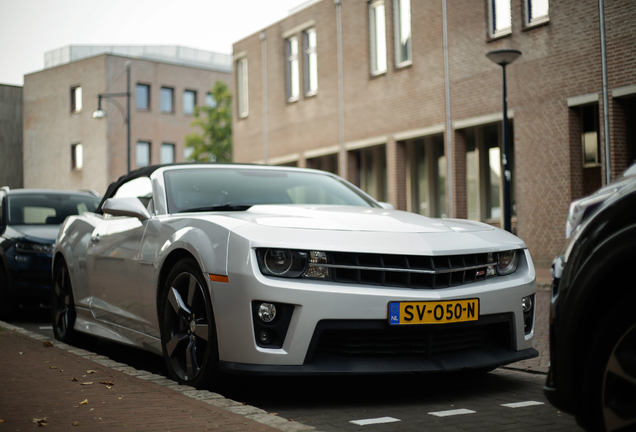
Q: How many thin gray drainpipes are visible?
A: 4